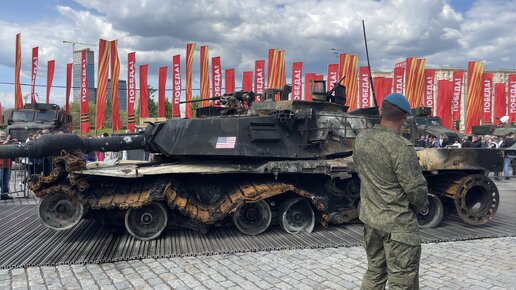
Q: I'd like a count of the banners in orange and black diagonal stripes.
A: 12